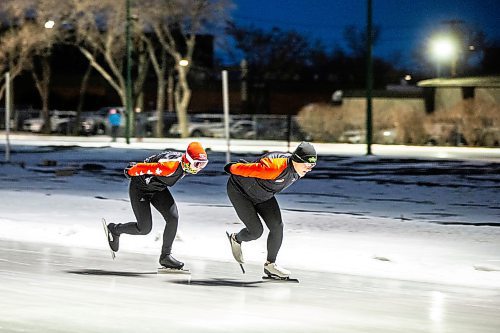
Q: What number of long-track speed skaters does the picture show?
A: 2